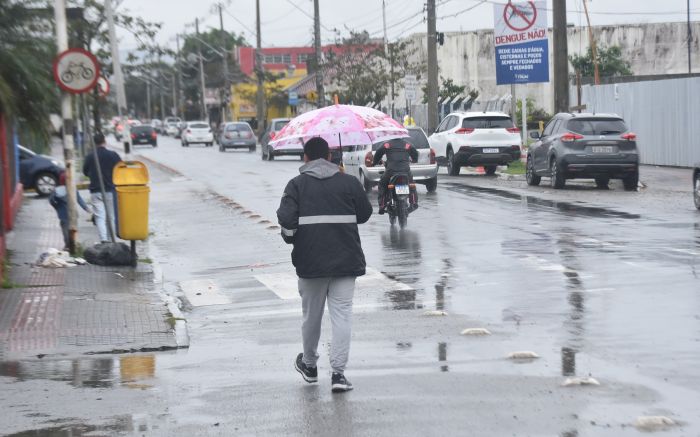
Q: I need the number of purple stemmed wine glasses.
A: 0